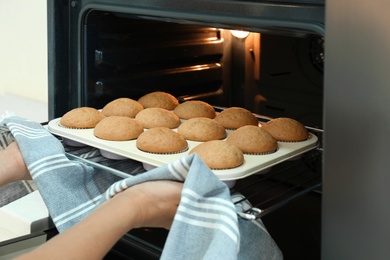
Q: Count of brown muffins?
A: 12